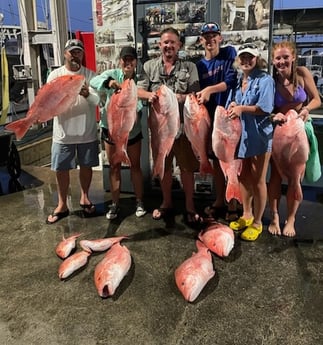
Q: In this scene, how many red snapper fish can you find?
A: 12